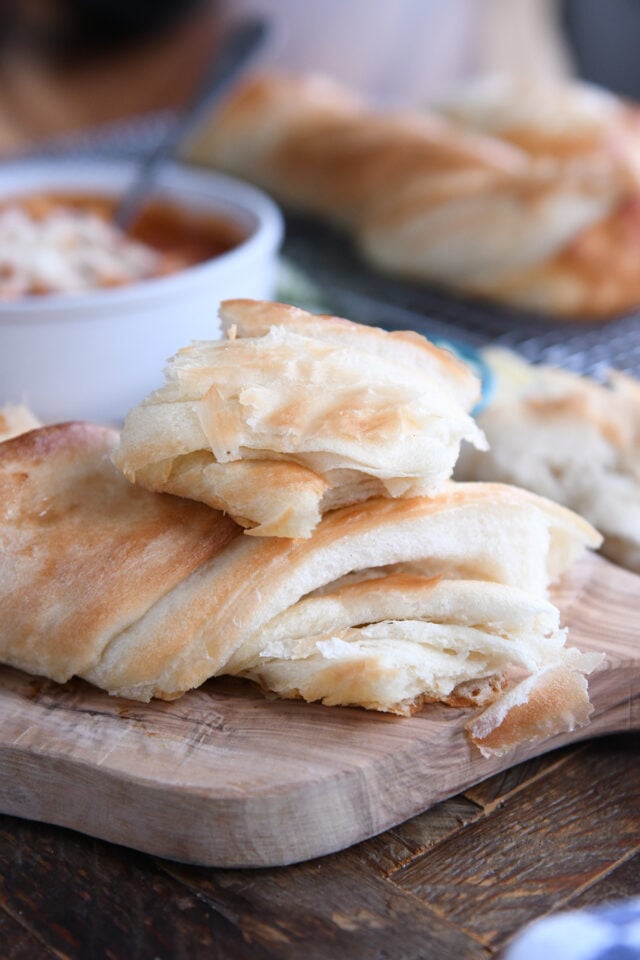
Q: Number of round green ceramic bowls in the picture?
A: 0